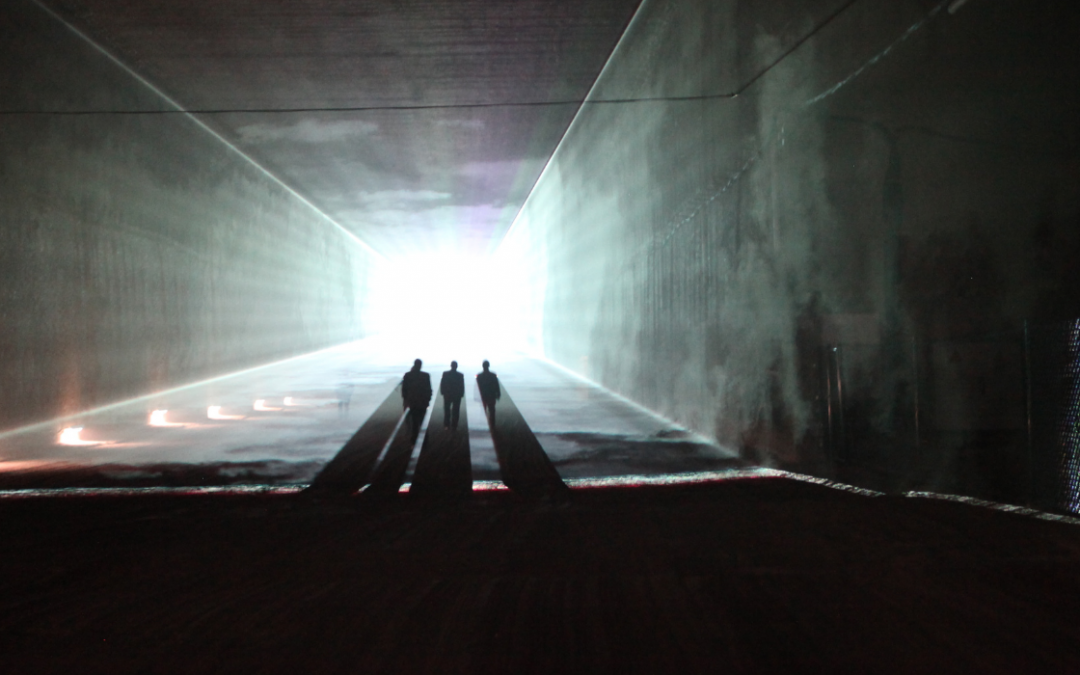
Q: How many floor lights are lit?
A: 5